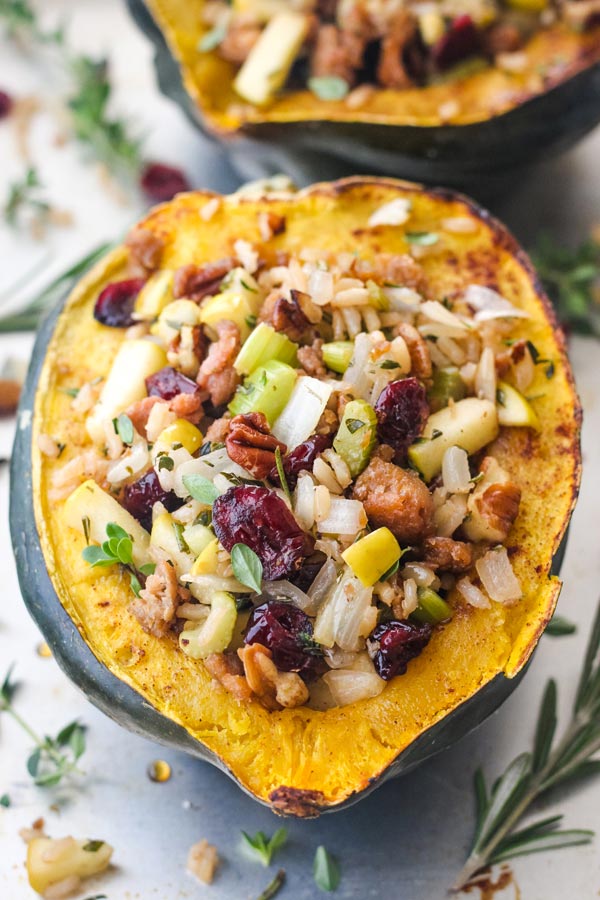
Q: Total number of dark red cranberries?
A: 11